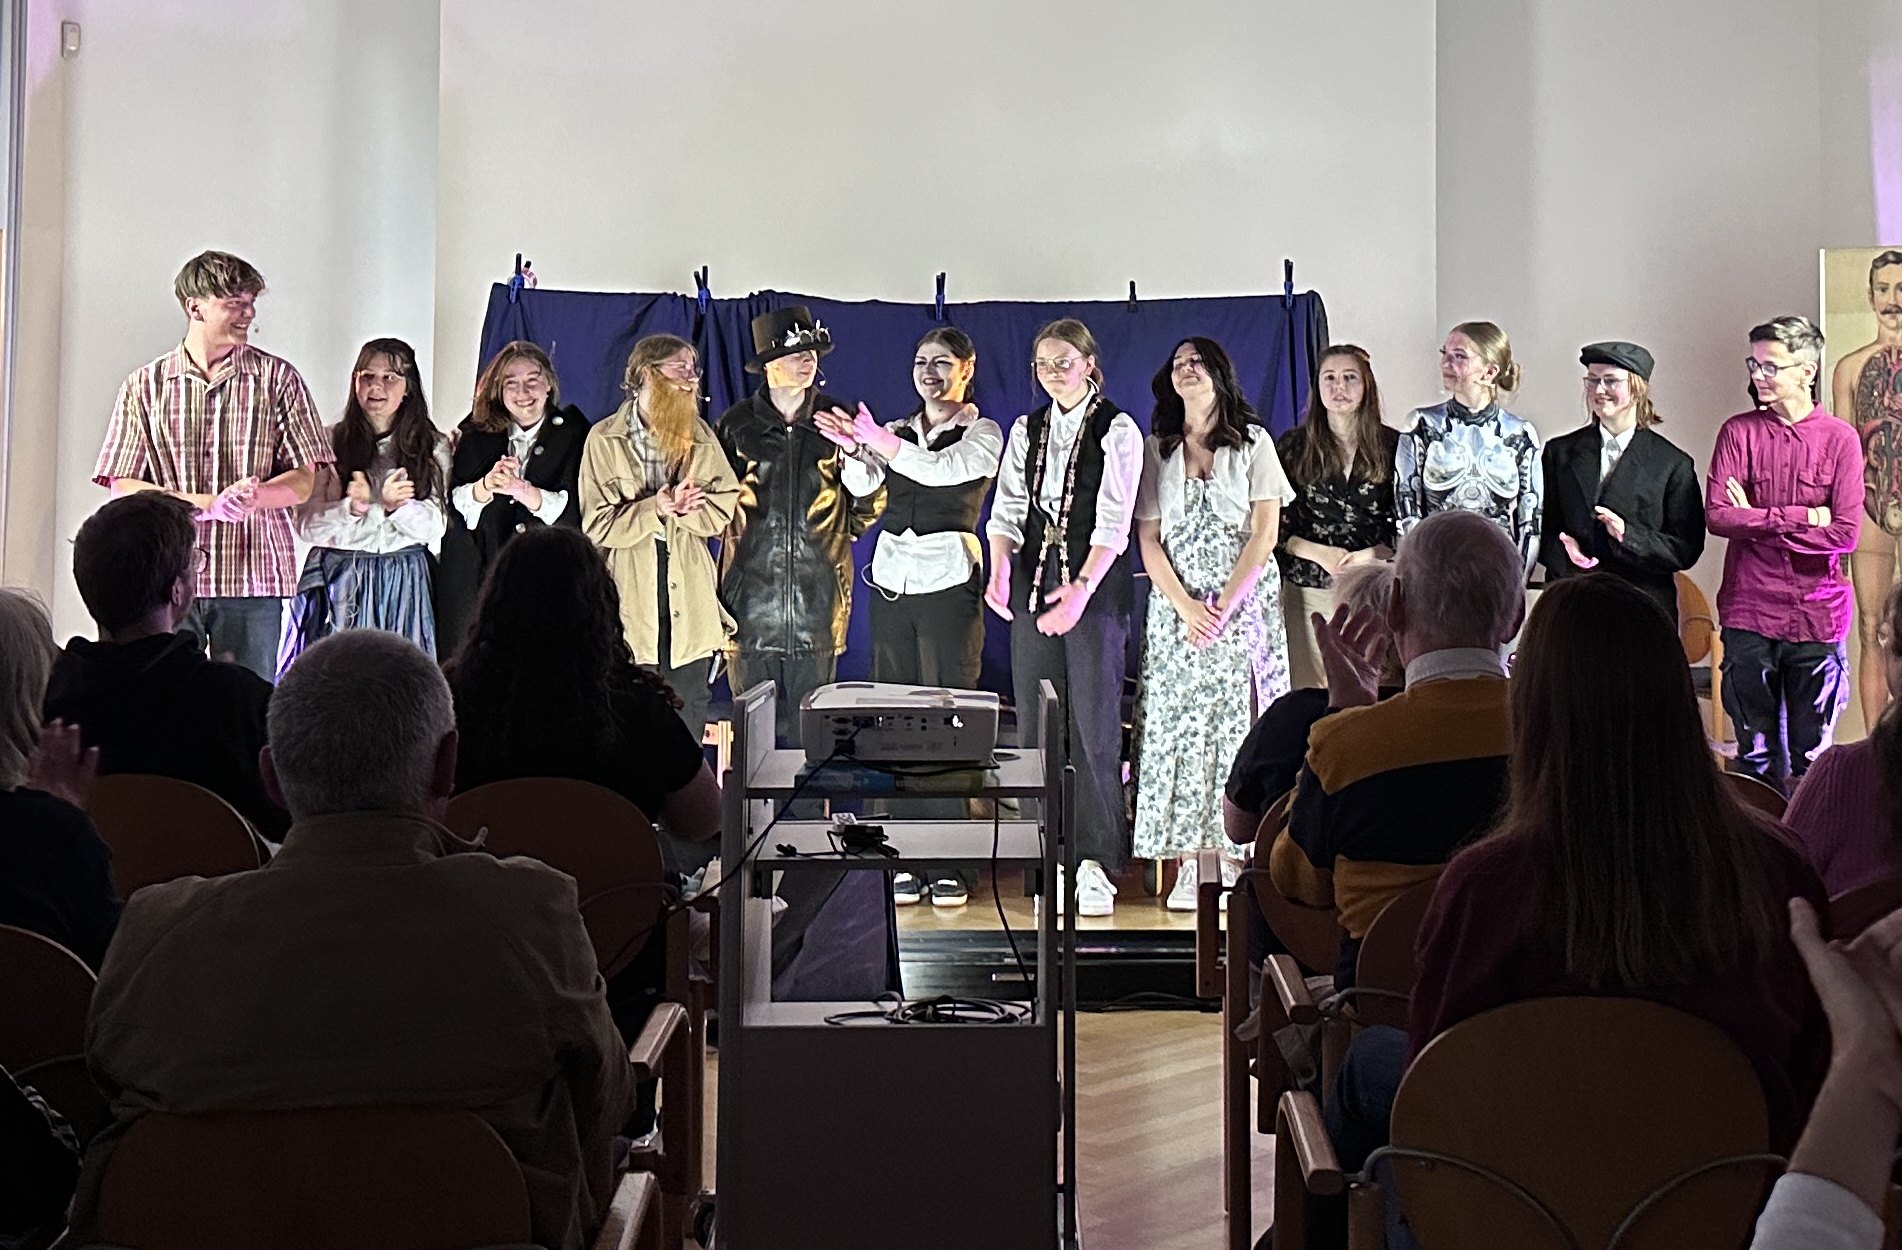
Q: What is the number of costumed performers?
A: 12